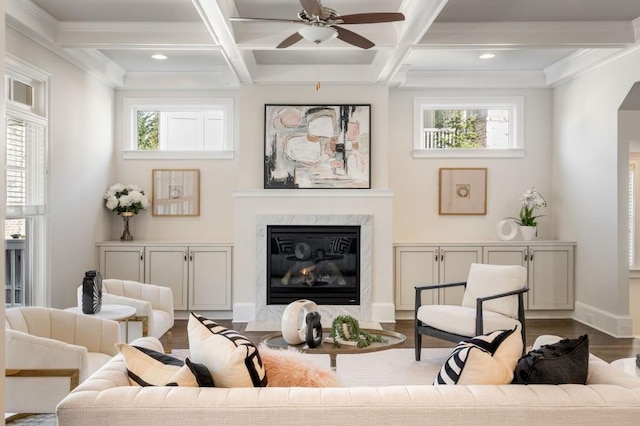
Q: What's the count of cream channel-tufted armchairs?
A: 2